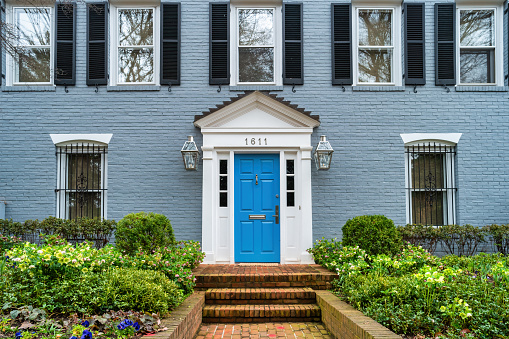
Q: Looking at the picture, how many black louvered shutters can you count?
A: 8